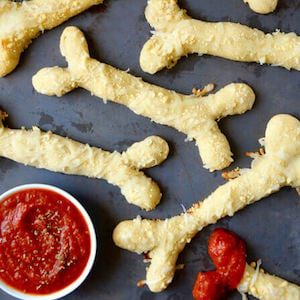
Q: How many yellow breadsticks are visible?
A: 7